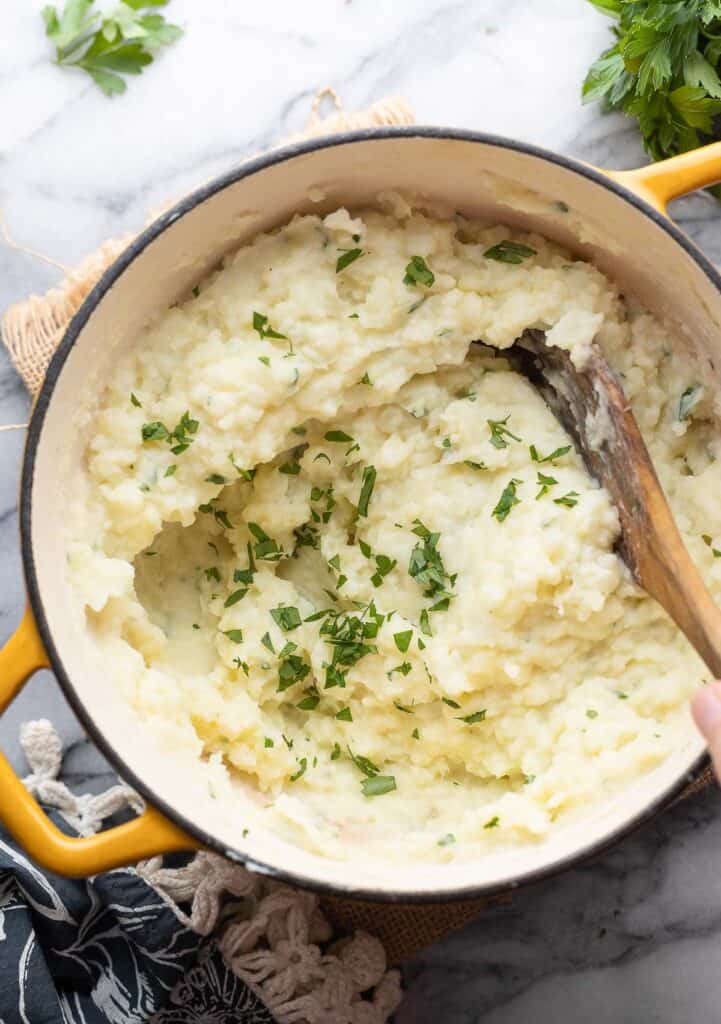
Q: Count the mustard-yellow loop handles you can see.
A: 2